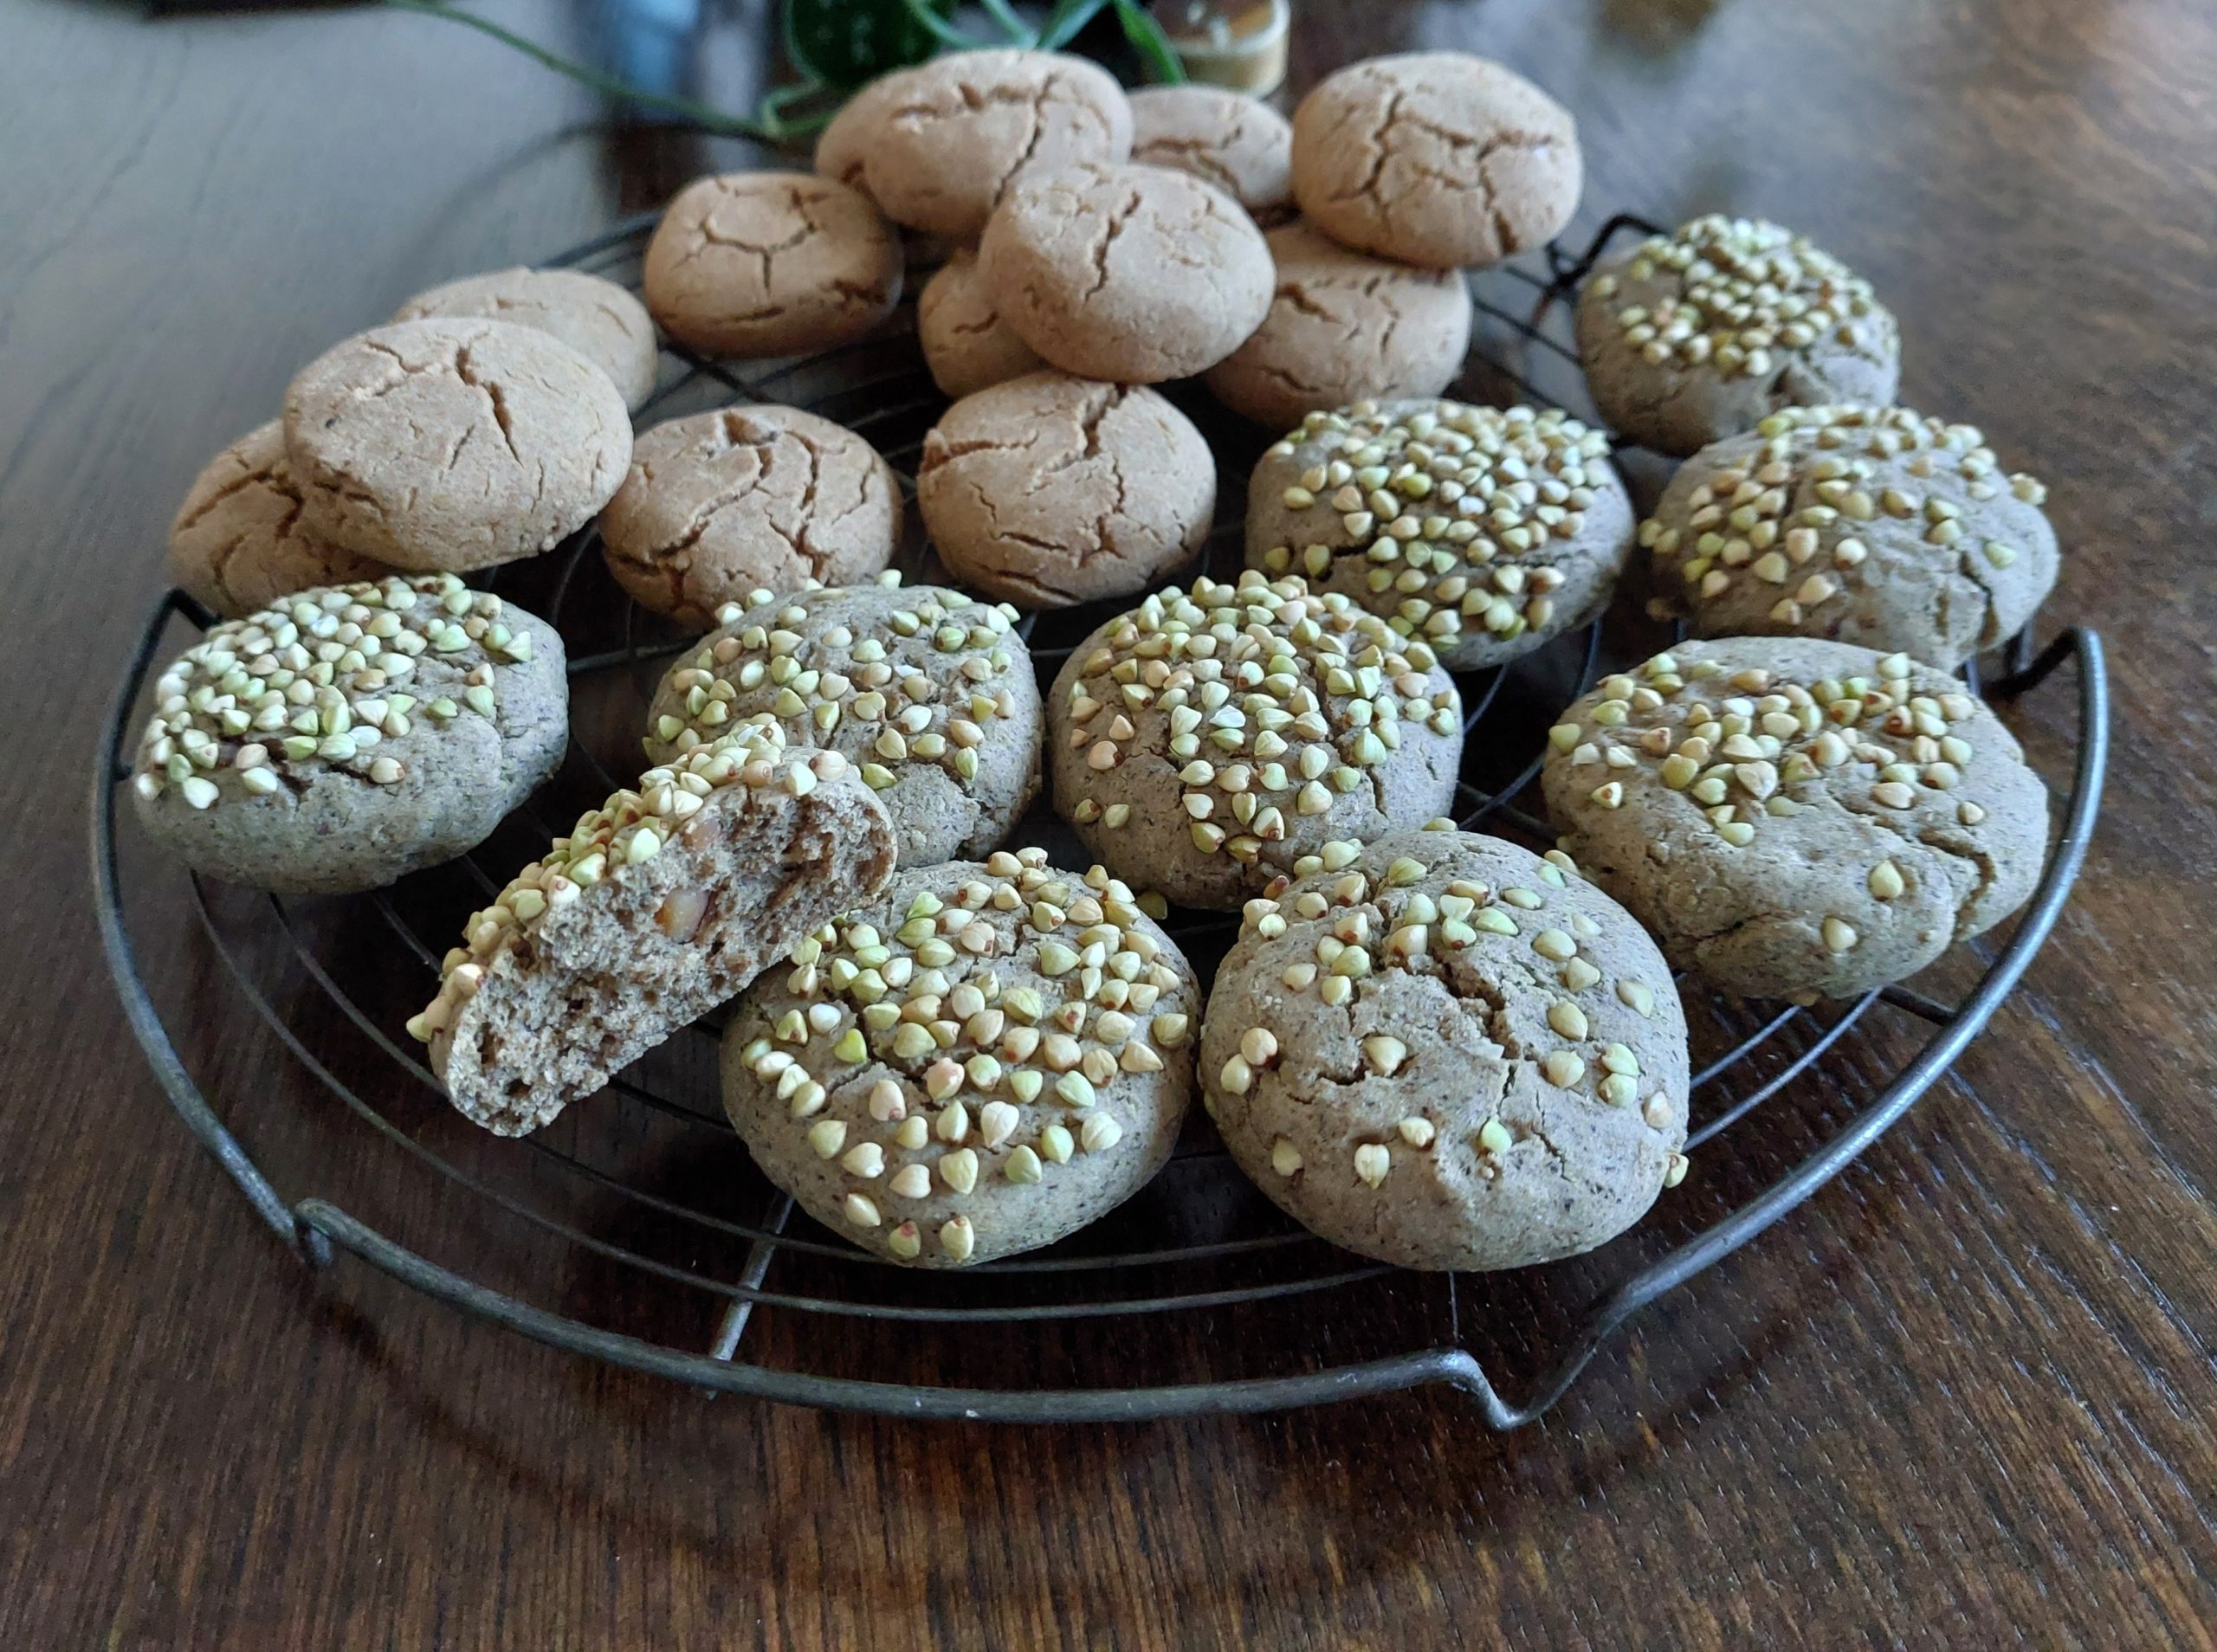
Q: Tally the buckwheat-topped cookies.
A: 10